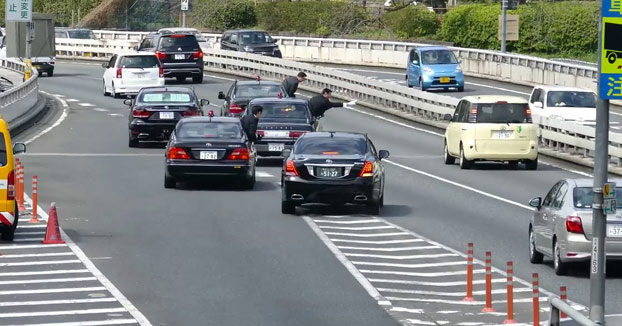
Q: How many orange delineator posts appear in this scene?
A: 9